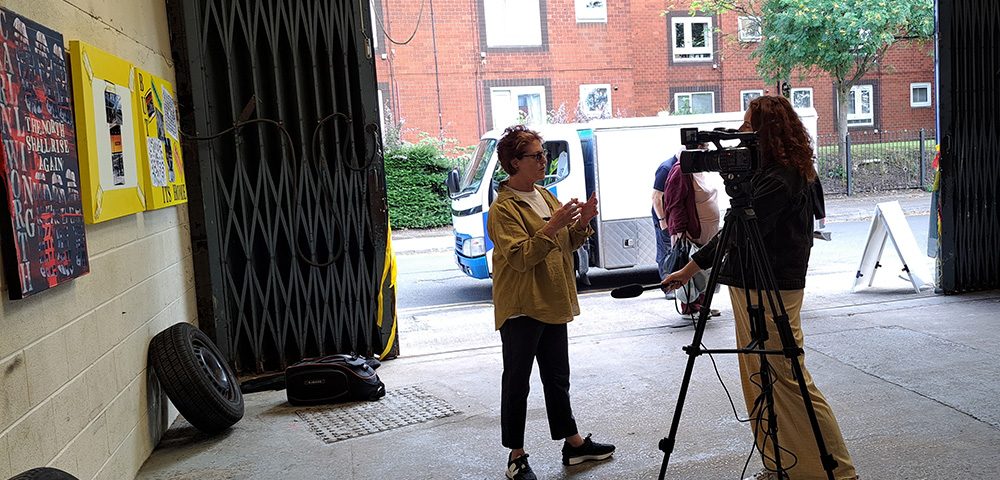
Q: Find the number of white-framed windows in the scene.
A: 11